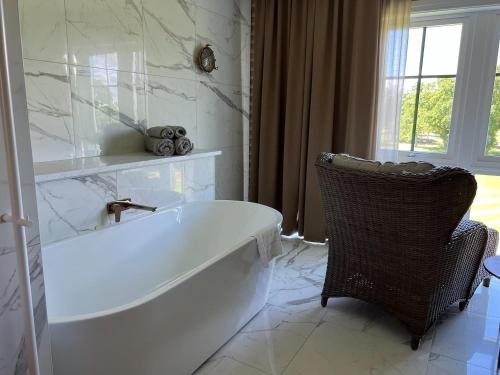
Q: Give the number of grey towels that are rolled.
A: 4